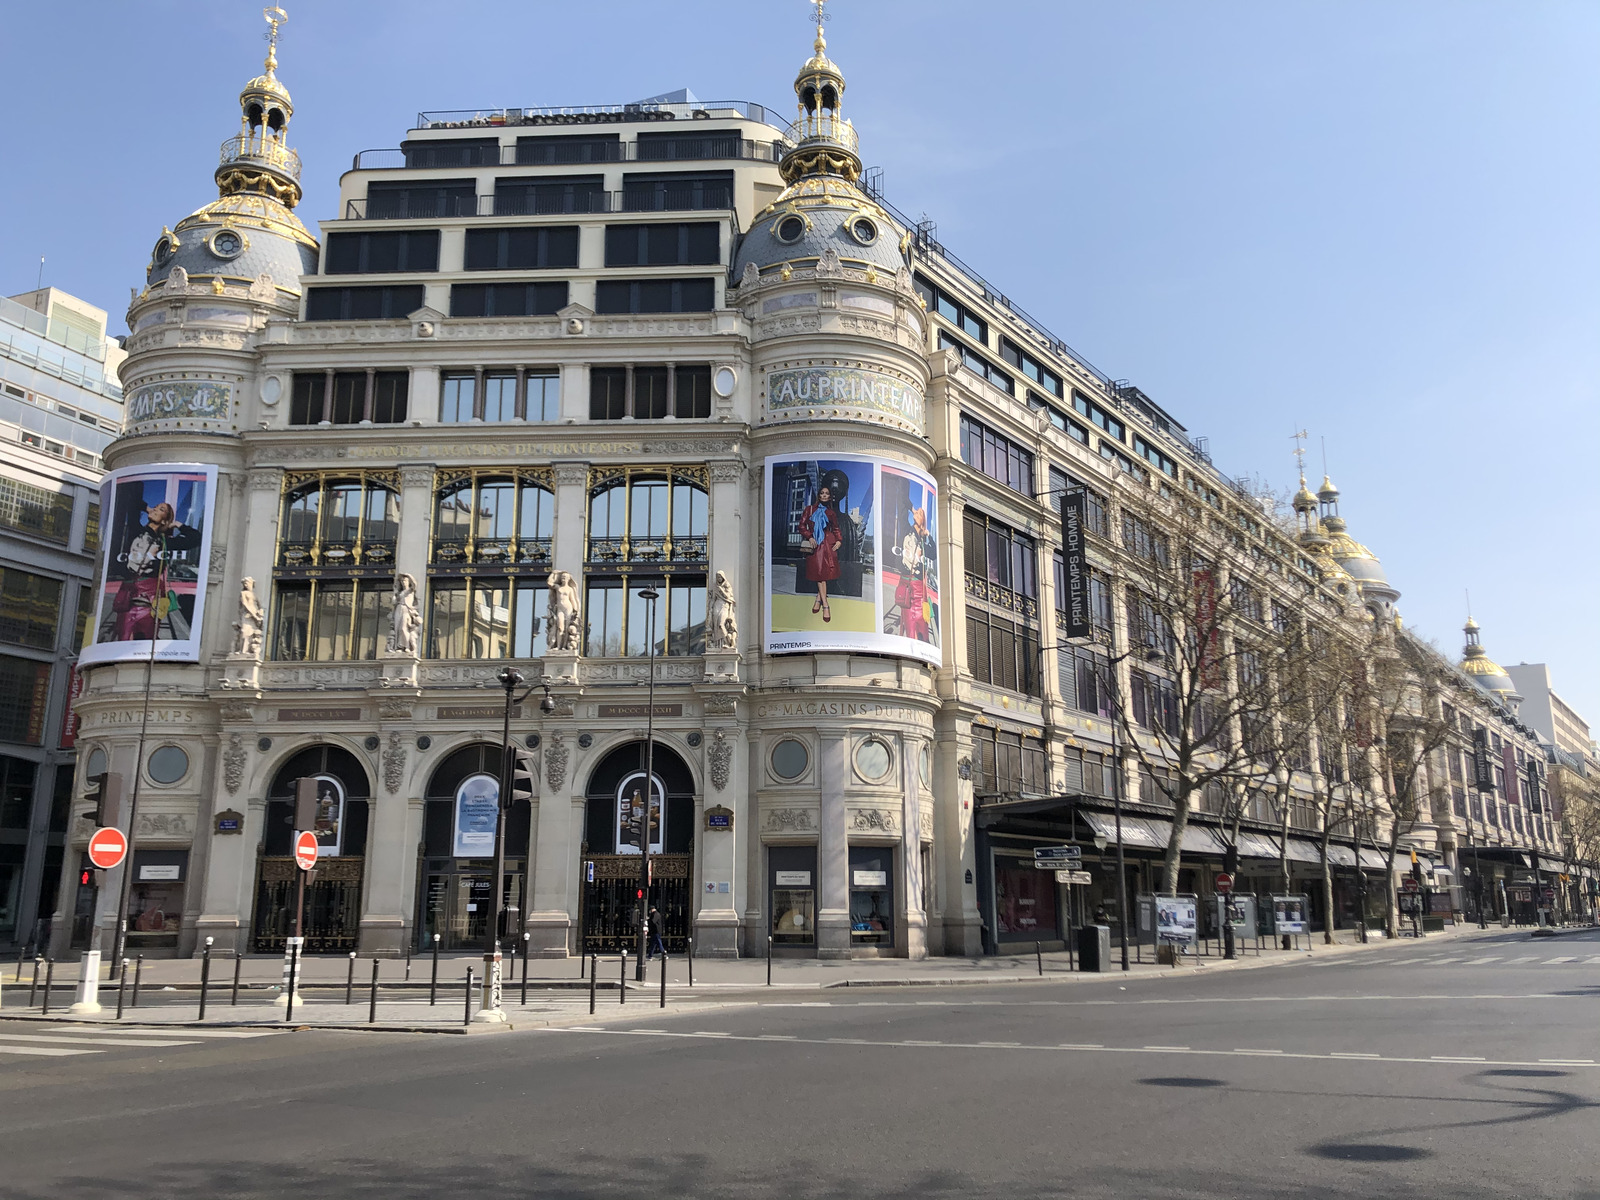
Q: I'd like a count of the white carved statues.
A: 4